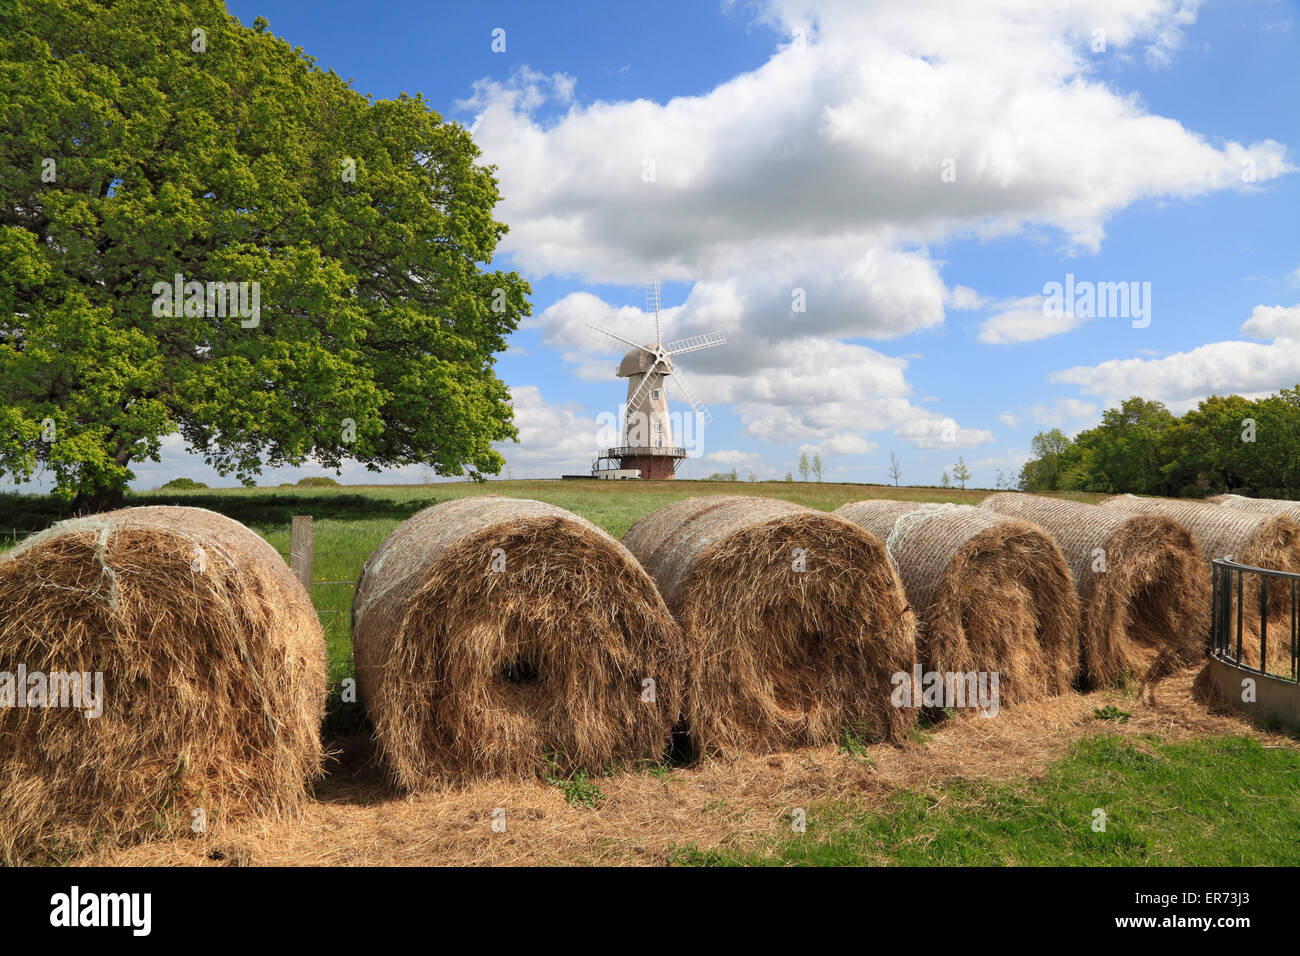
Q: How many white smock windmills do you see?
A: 1